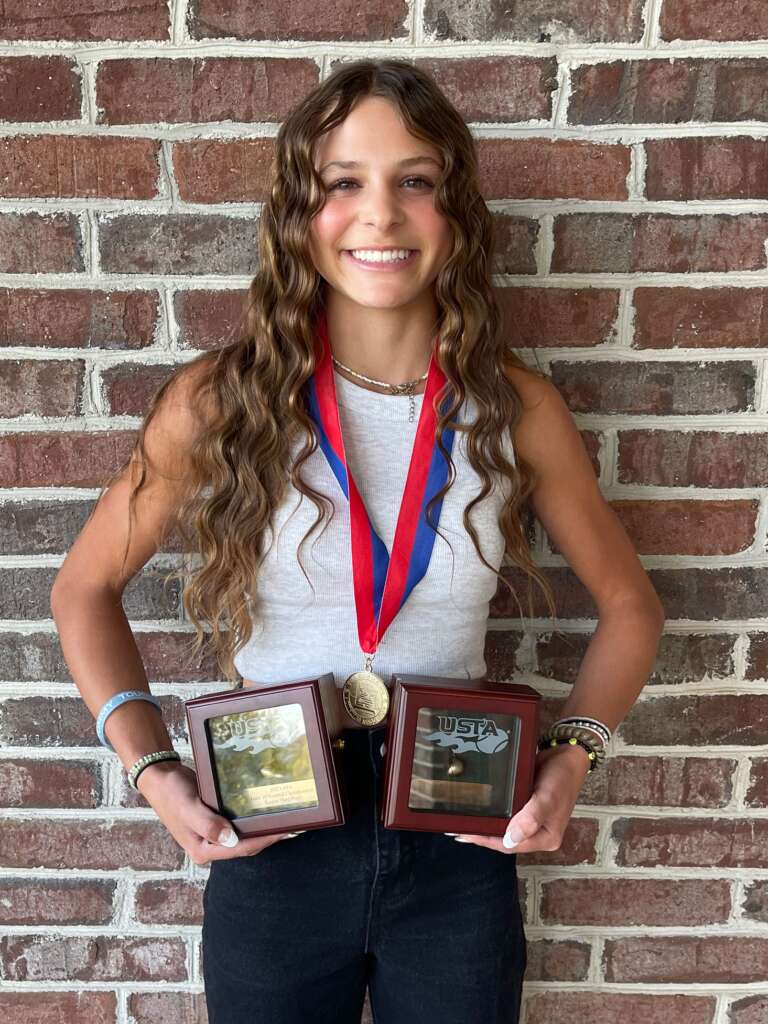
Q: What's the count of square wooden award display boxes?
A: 2